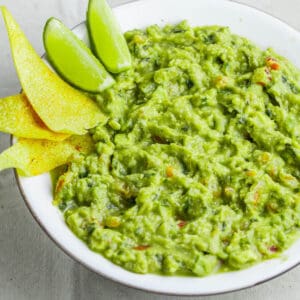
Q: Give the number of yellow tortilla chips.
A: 3